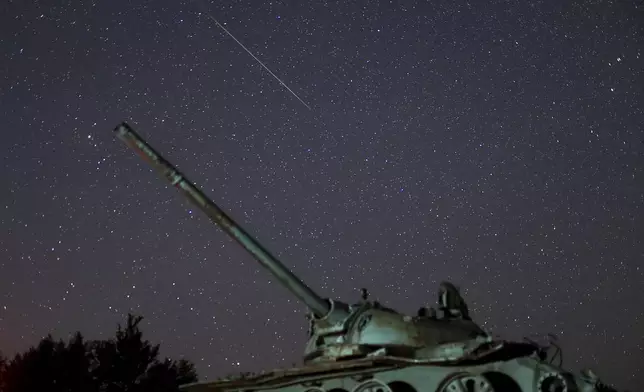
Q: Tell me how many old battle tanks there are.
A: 1